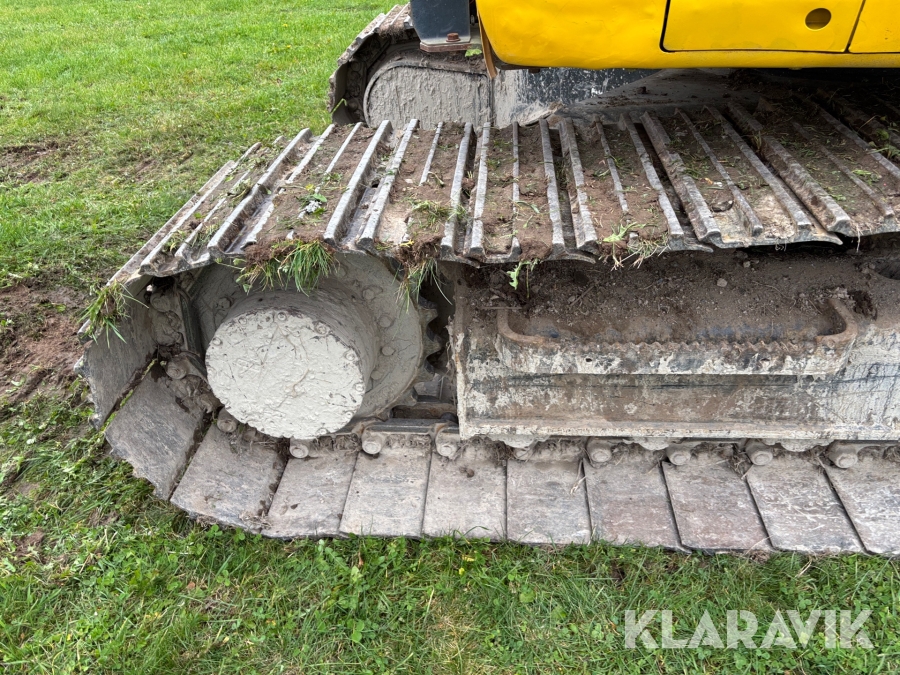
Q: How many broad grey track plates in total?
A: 11